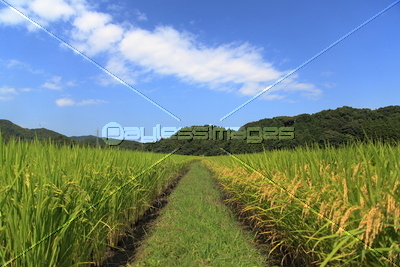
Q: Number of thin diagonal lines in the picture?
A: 4